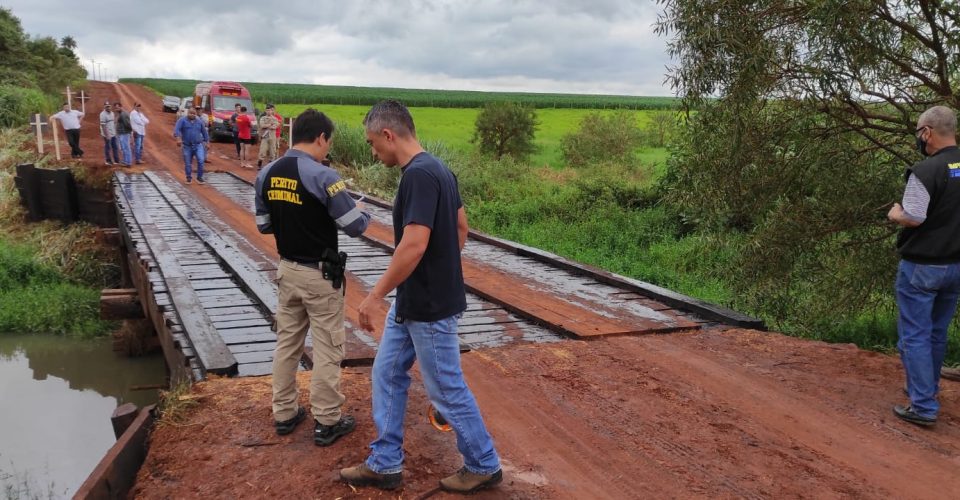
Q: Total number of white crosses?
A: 4